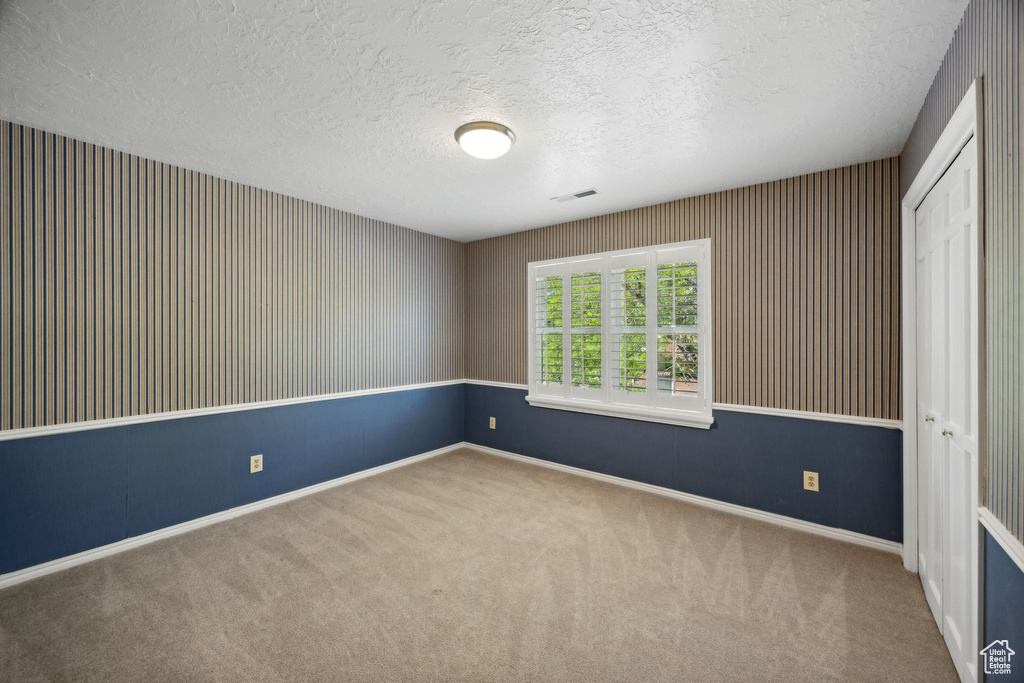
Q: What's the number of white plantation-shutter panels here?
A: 4